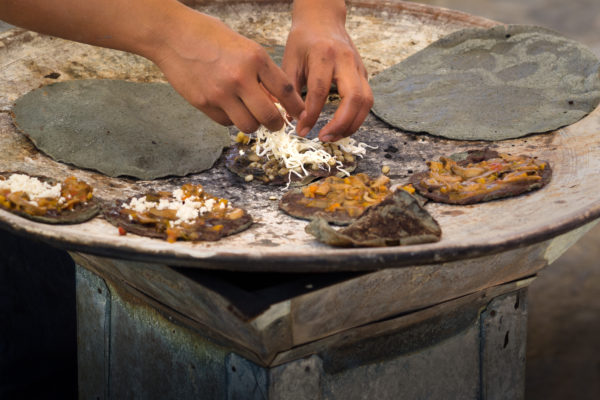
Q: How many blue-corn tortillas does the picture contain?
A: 8